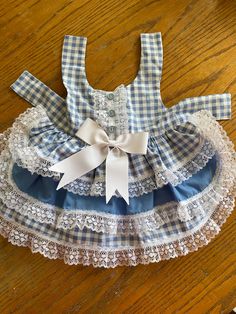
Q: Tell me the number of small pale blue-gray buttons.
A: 3